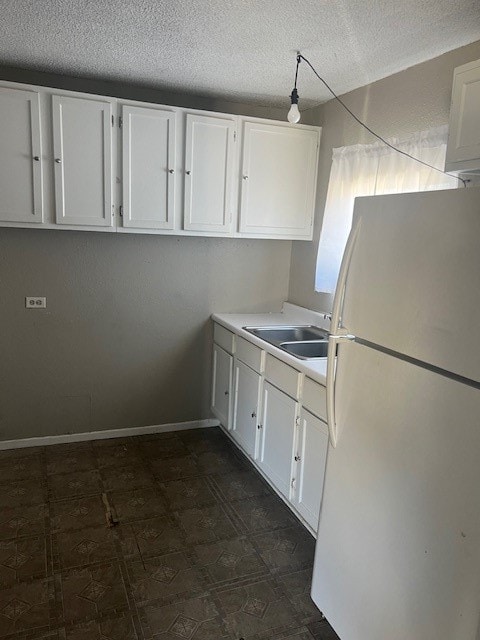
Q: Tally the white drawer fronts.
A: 4